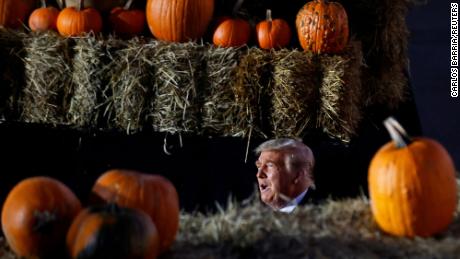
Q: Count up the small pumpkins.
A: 5